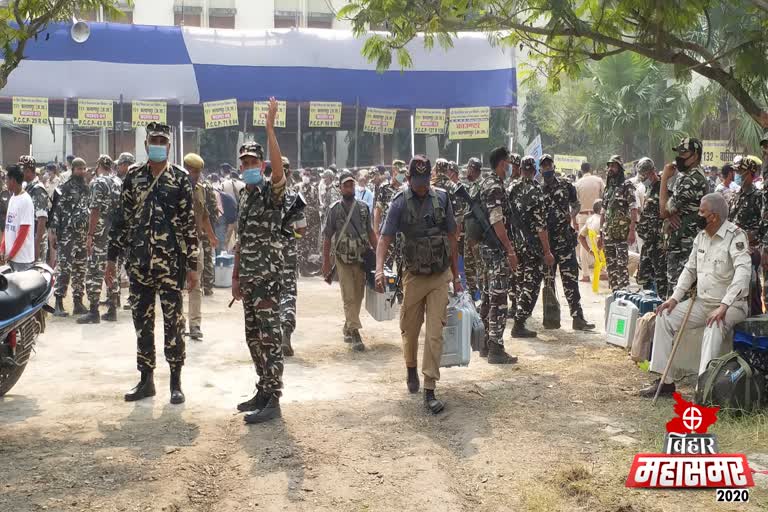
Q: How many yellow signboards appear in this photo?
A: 11